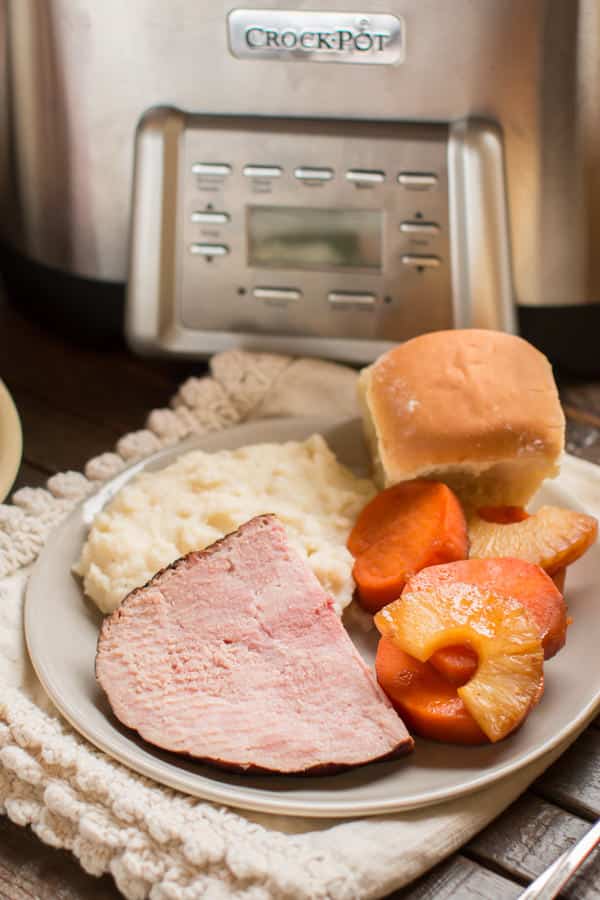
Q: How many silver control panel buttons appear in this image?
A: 11